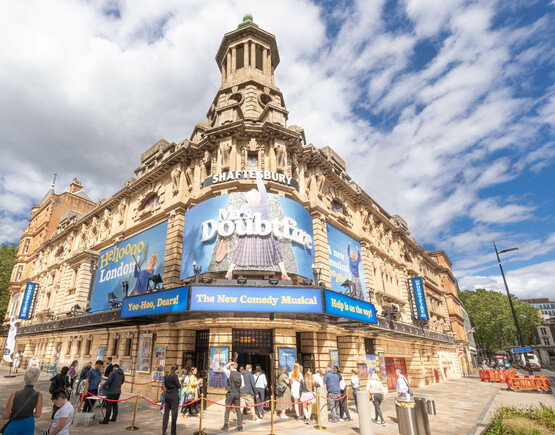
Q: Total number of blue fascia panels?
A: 3